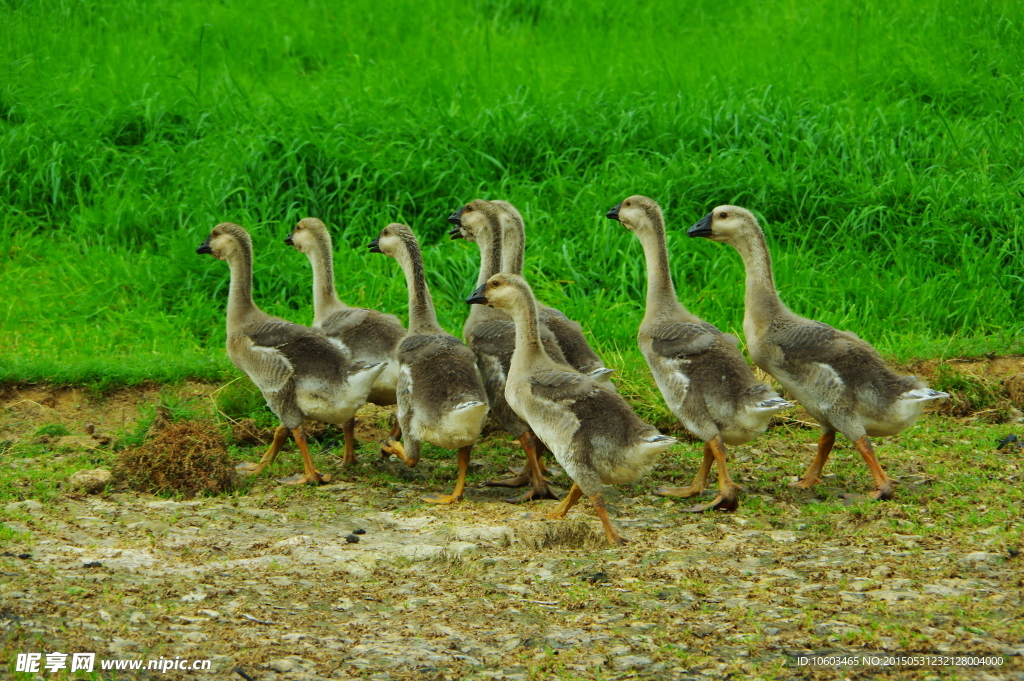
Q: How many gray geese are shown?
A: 8